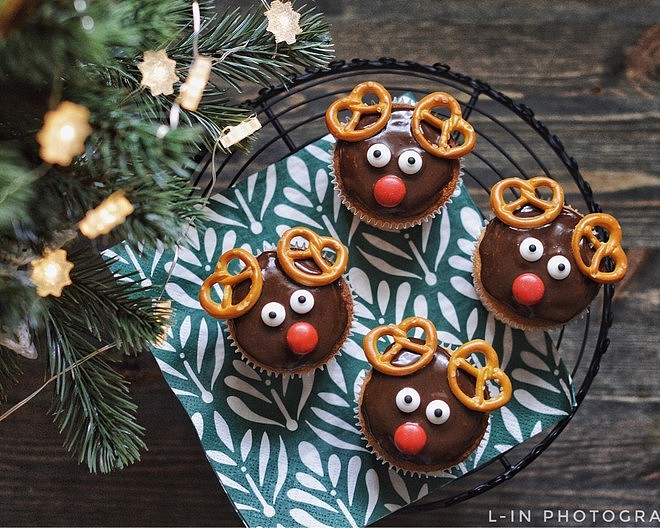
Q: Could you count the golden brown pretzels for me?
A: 8